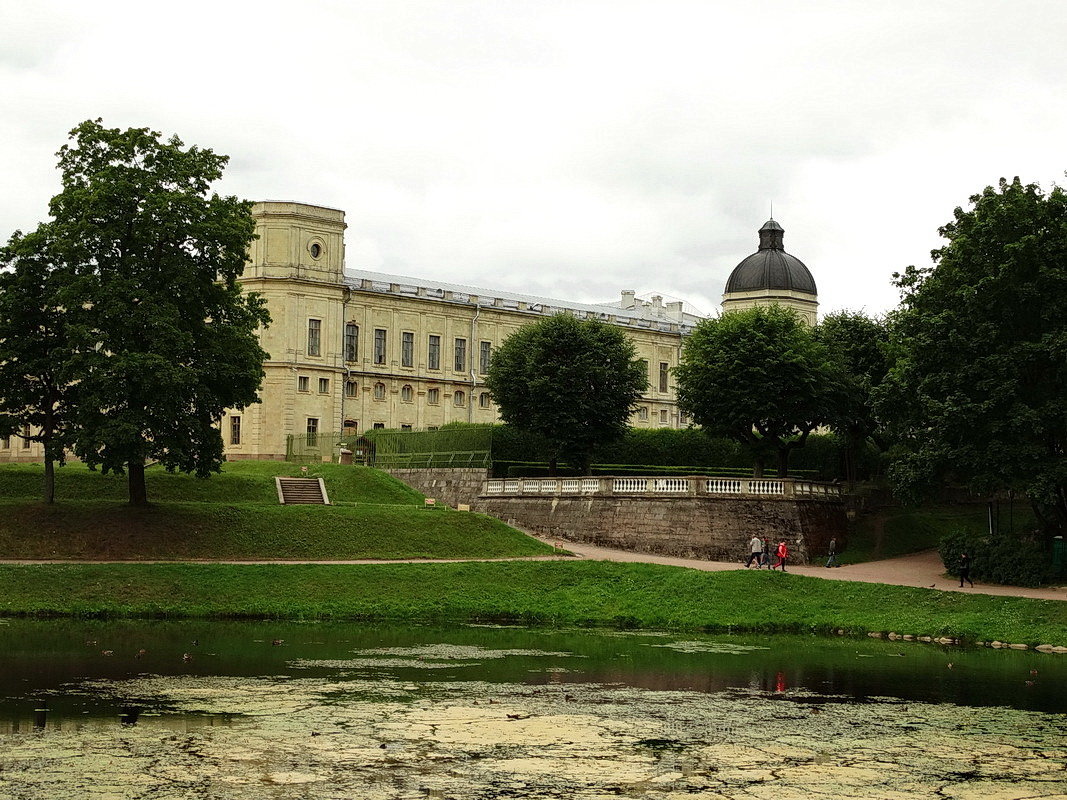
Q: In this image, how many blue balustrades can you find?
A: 0